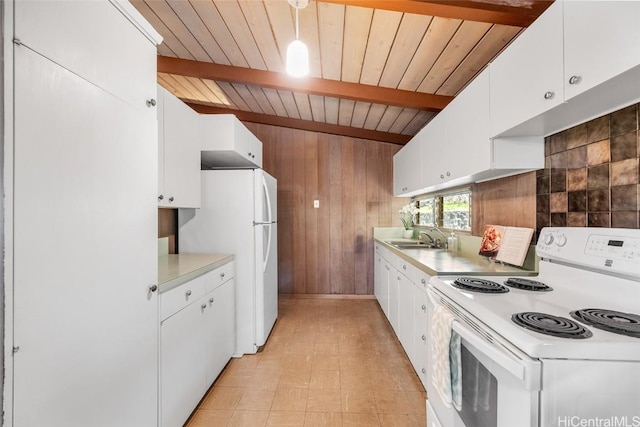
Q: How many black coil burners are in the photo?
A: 4